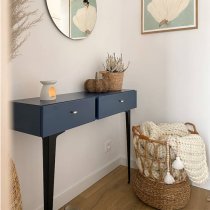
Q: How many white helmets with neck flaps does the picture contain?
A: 0